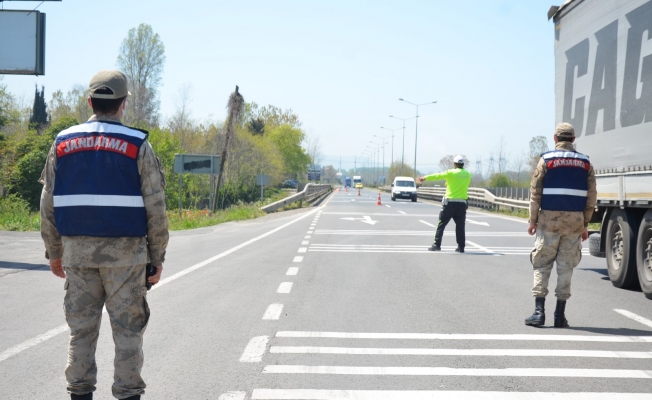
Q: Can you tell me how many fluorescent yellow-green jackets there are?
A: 1